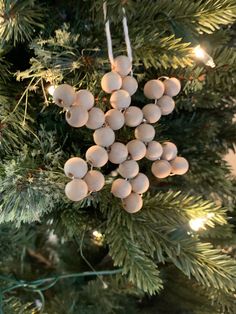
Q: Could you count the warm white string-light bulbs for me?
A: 4